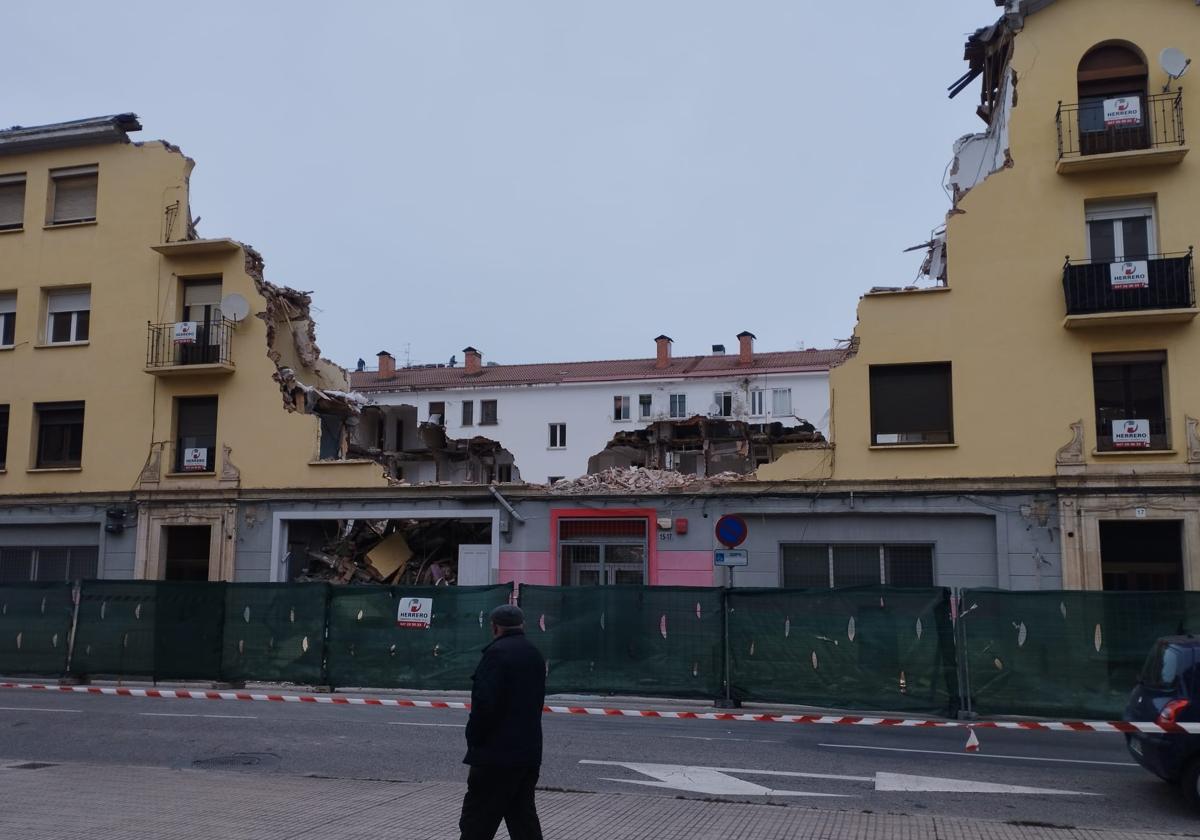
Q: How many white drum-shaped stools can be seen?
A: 0